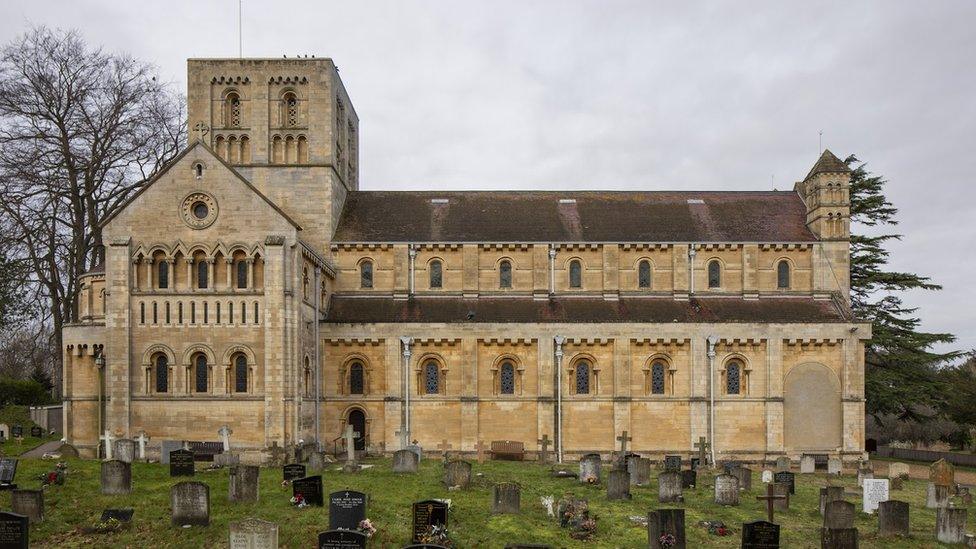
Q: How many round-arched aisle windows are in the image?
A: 6